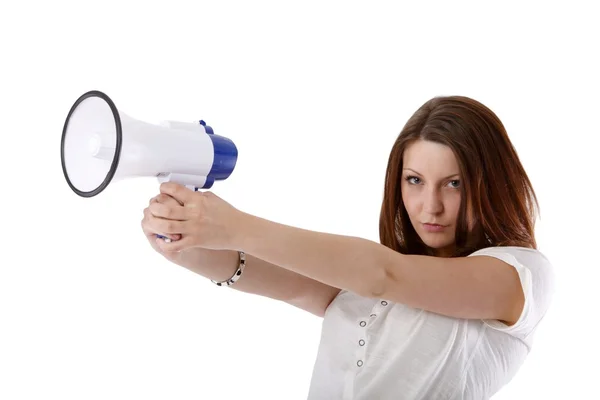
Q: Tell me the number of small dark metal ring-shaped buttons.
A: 5